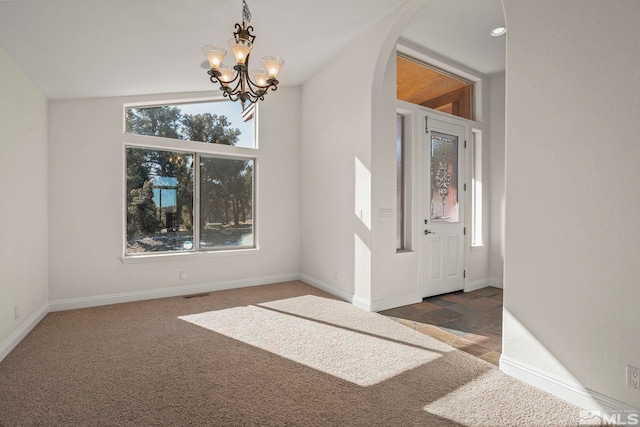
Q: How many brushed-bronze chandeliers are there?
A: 1